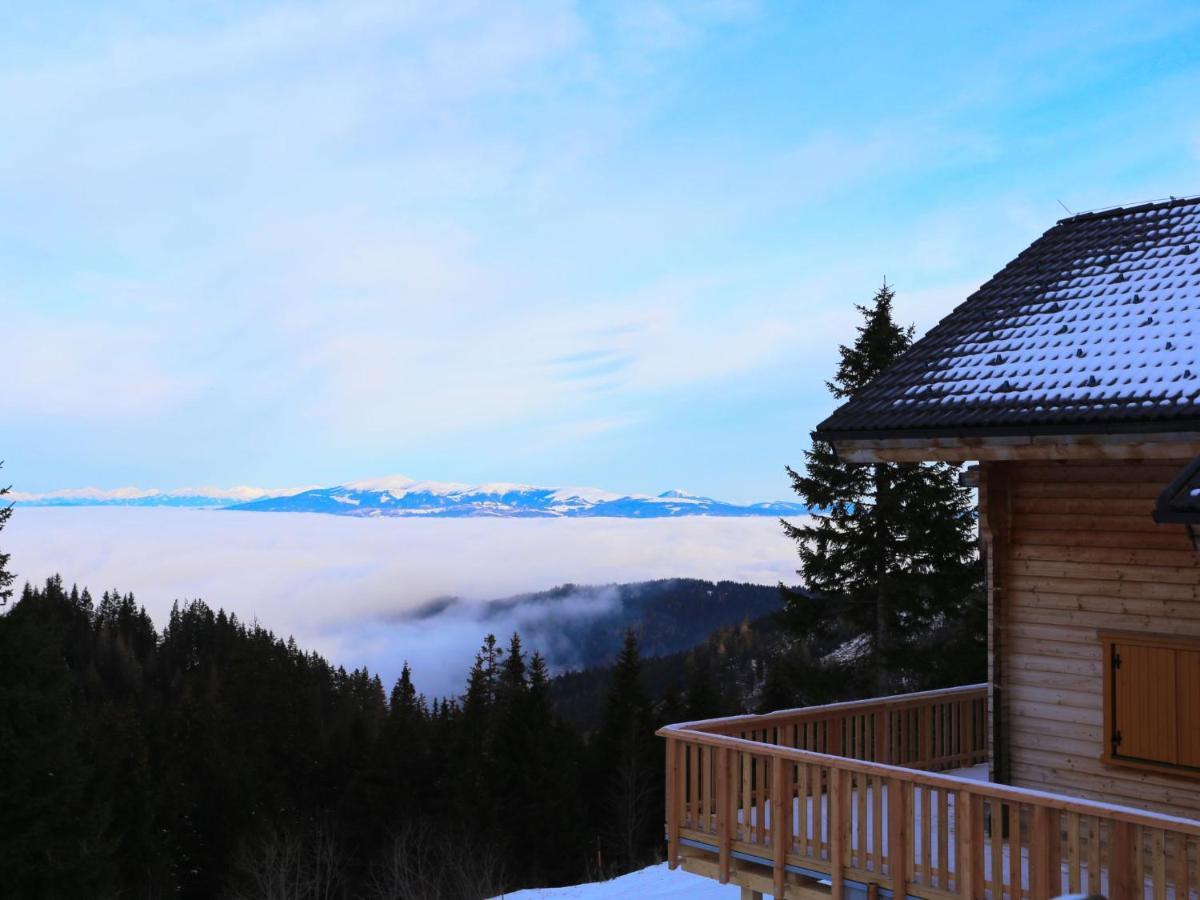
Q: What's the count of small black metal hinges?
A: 2